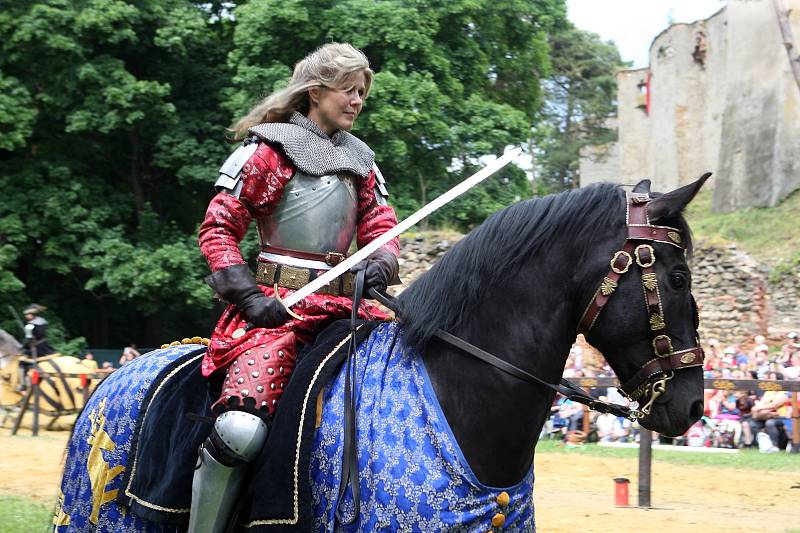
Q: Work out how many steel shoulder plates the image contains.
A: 2